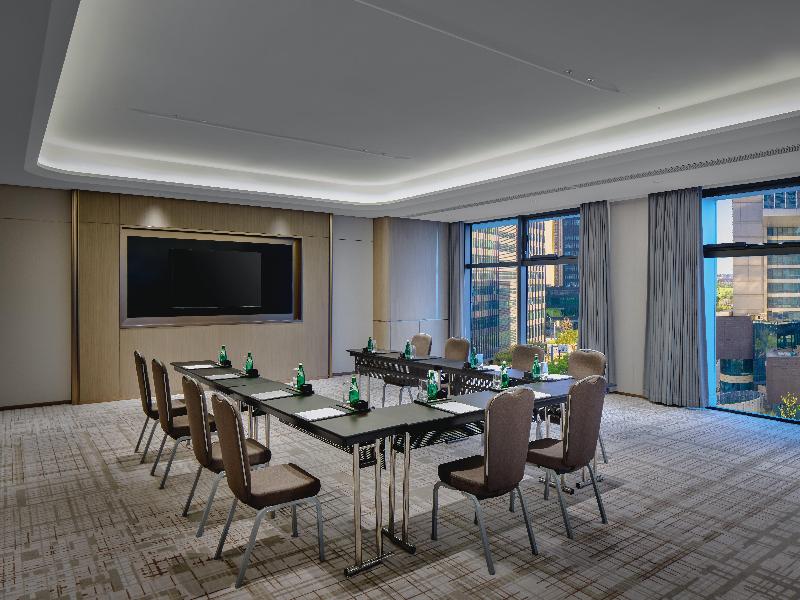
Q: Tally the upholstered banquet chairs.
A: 10